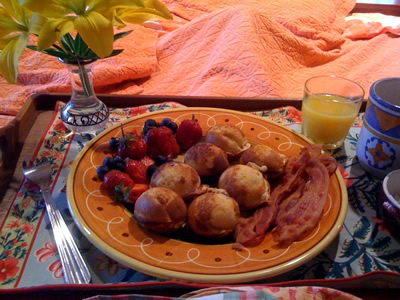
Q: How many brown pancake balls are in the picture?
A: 7